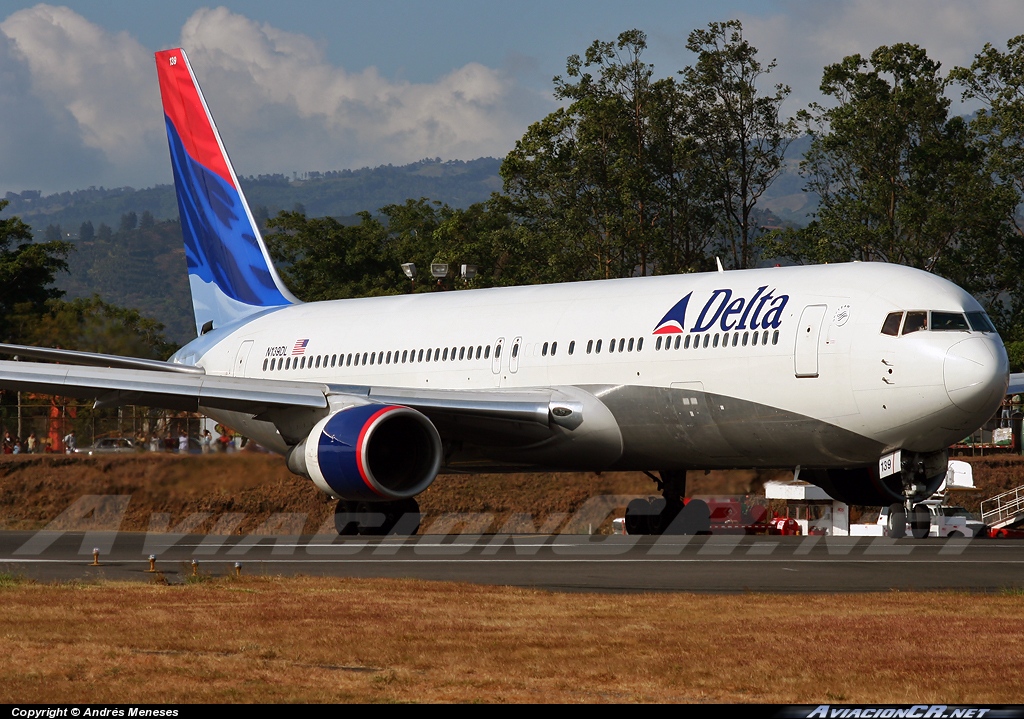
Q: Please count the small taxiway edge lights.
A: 4